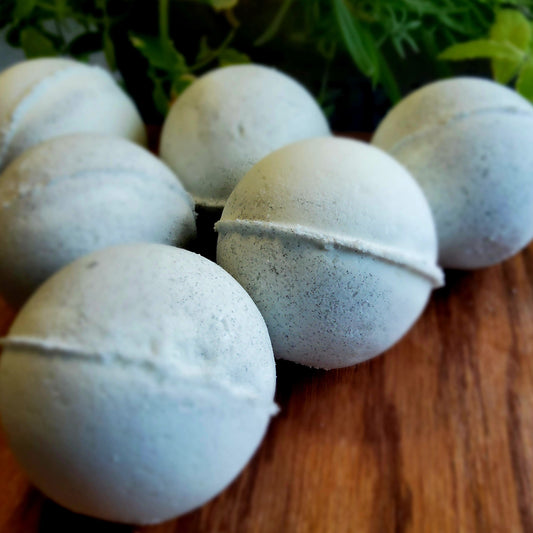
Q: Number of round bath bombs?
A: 6